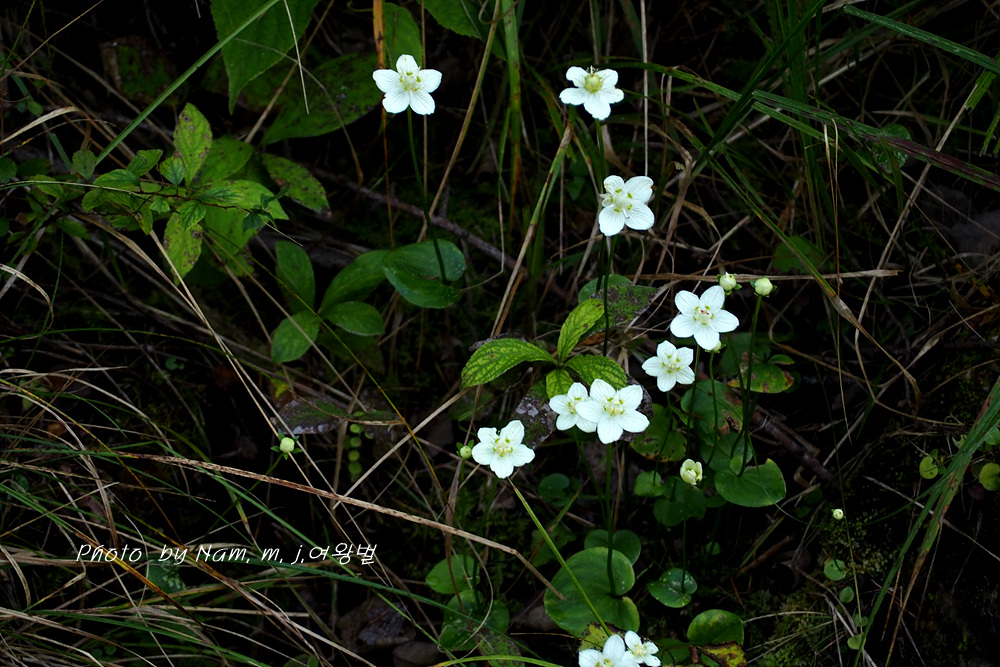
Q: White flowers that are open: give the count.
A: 10